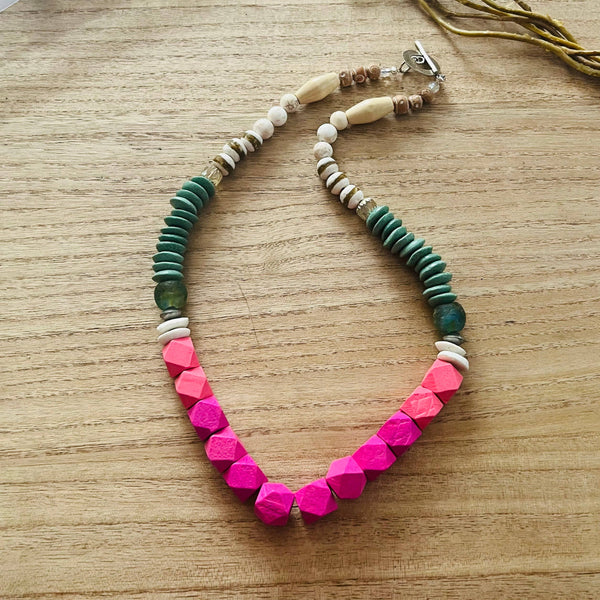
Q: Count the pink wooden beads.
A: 12